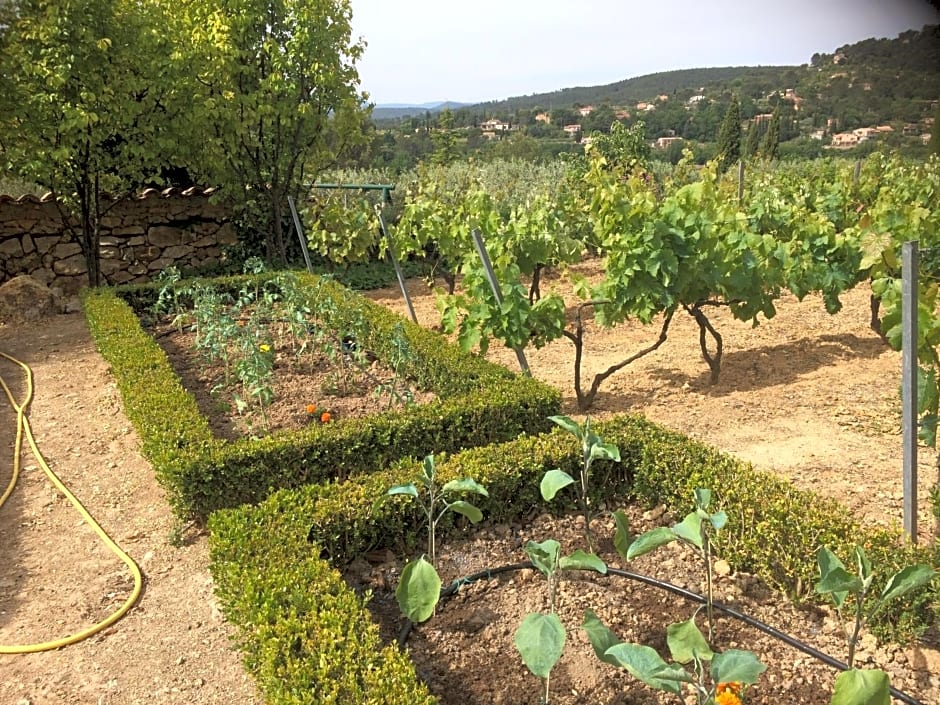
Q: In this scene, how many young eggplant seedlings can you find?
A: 6